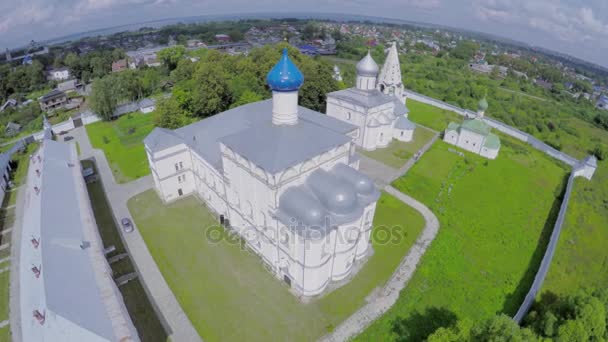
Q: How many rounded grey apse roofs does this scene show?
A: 3